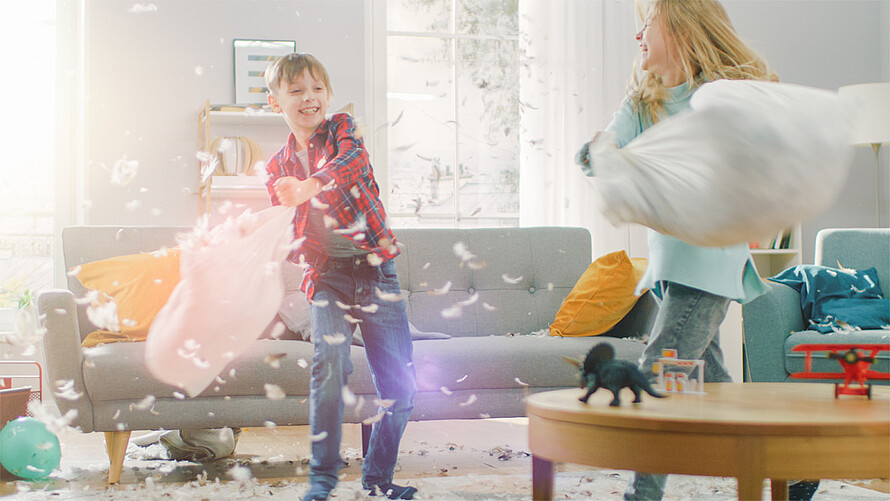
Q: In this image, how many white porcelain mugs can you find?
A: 0